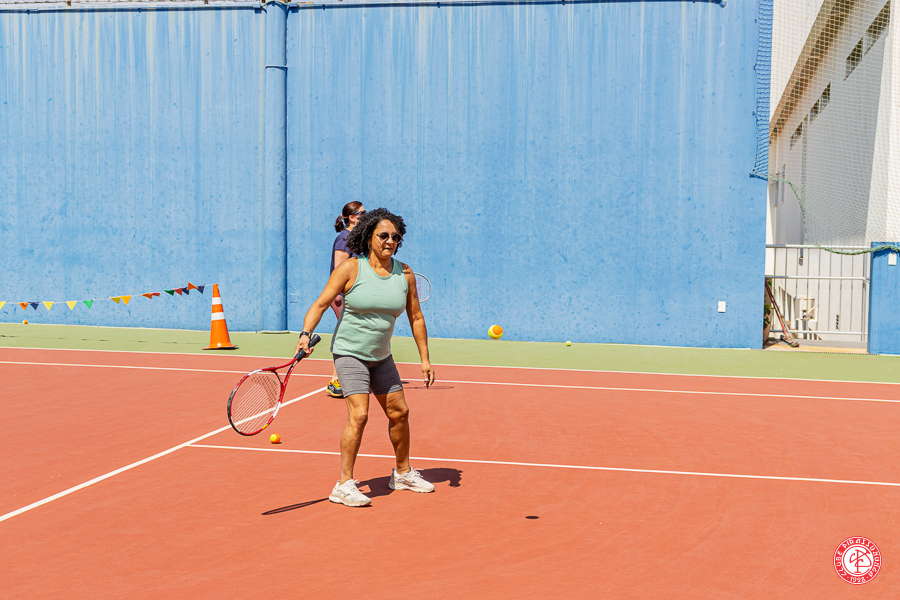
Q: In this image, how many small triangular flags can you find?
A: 15